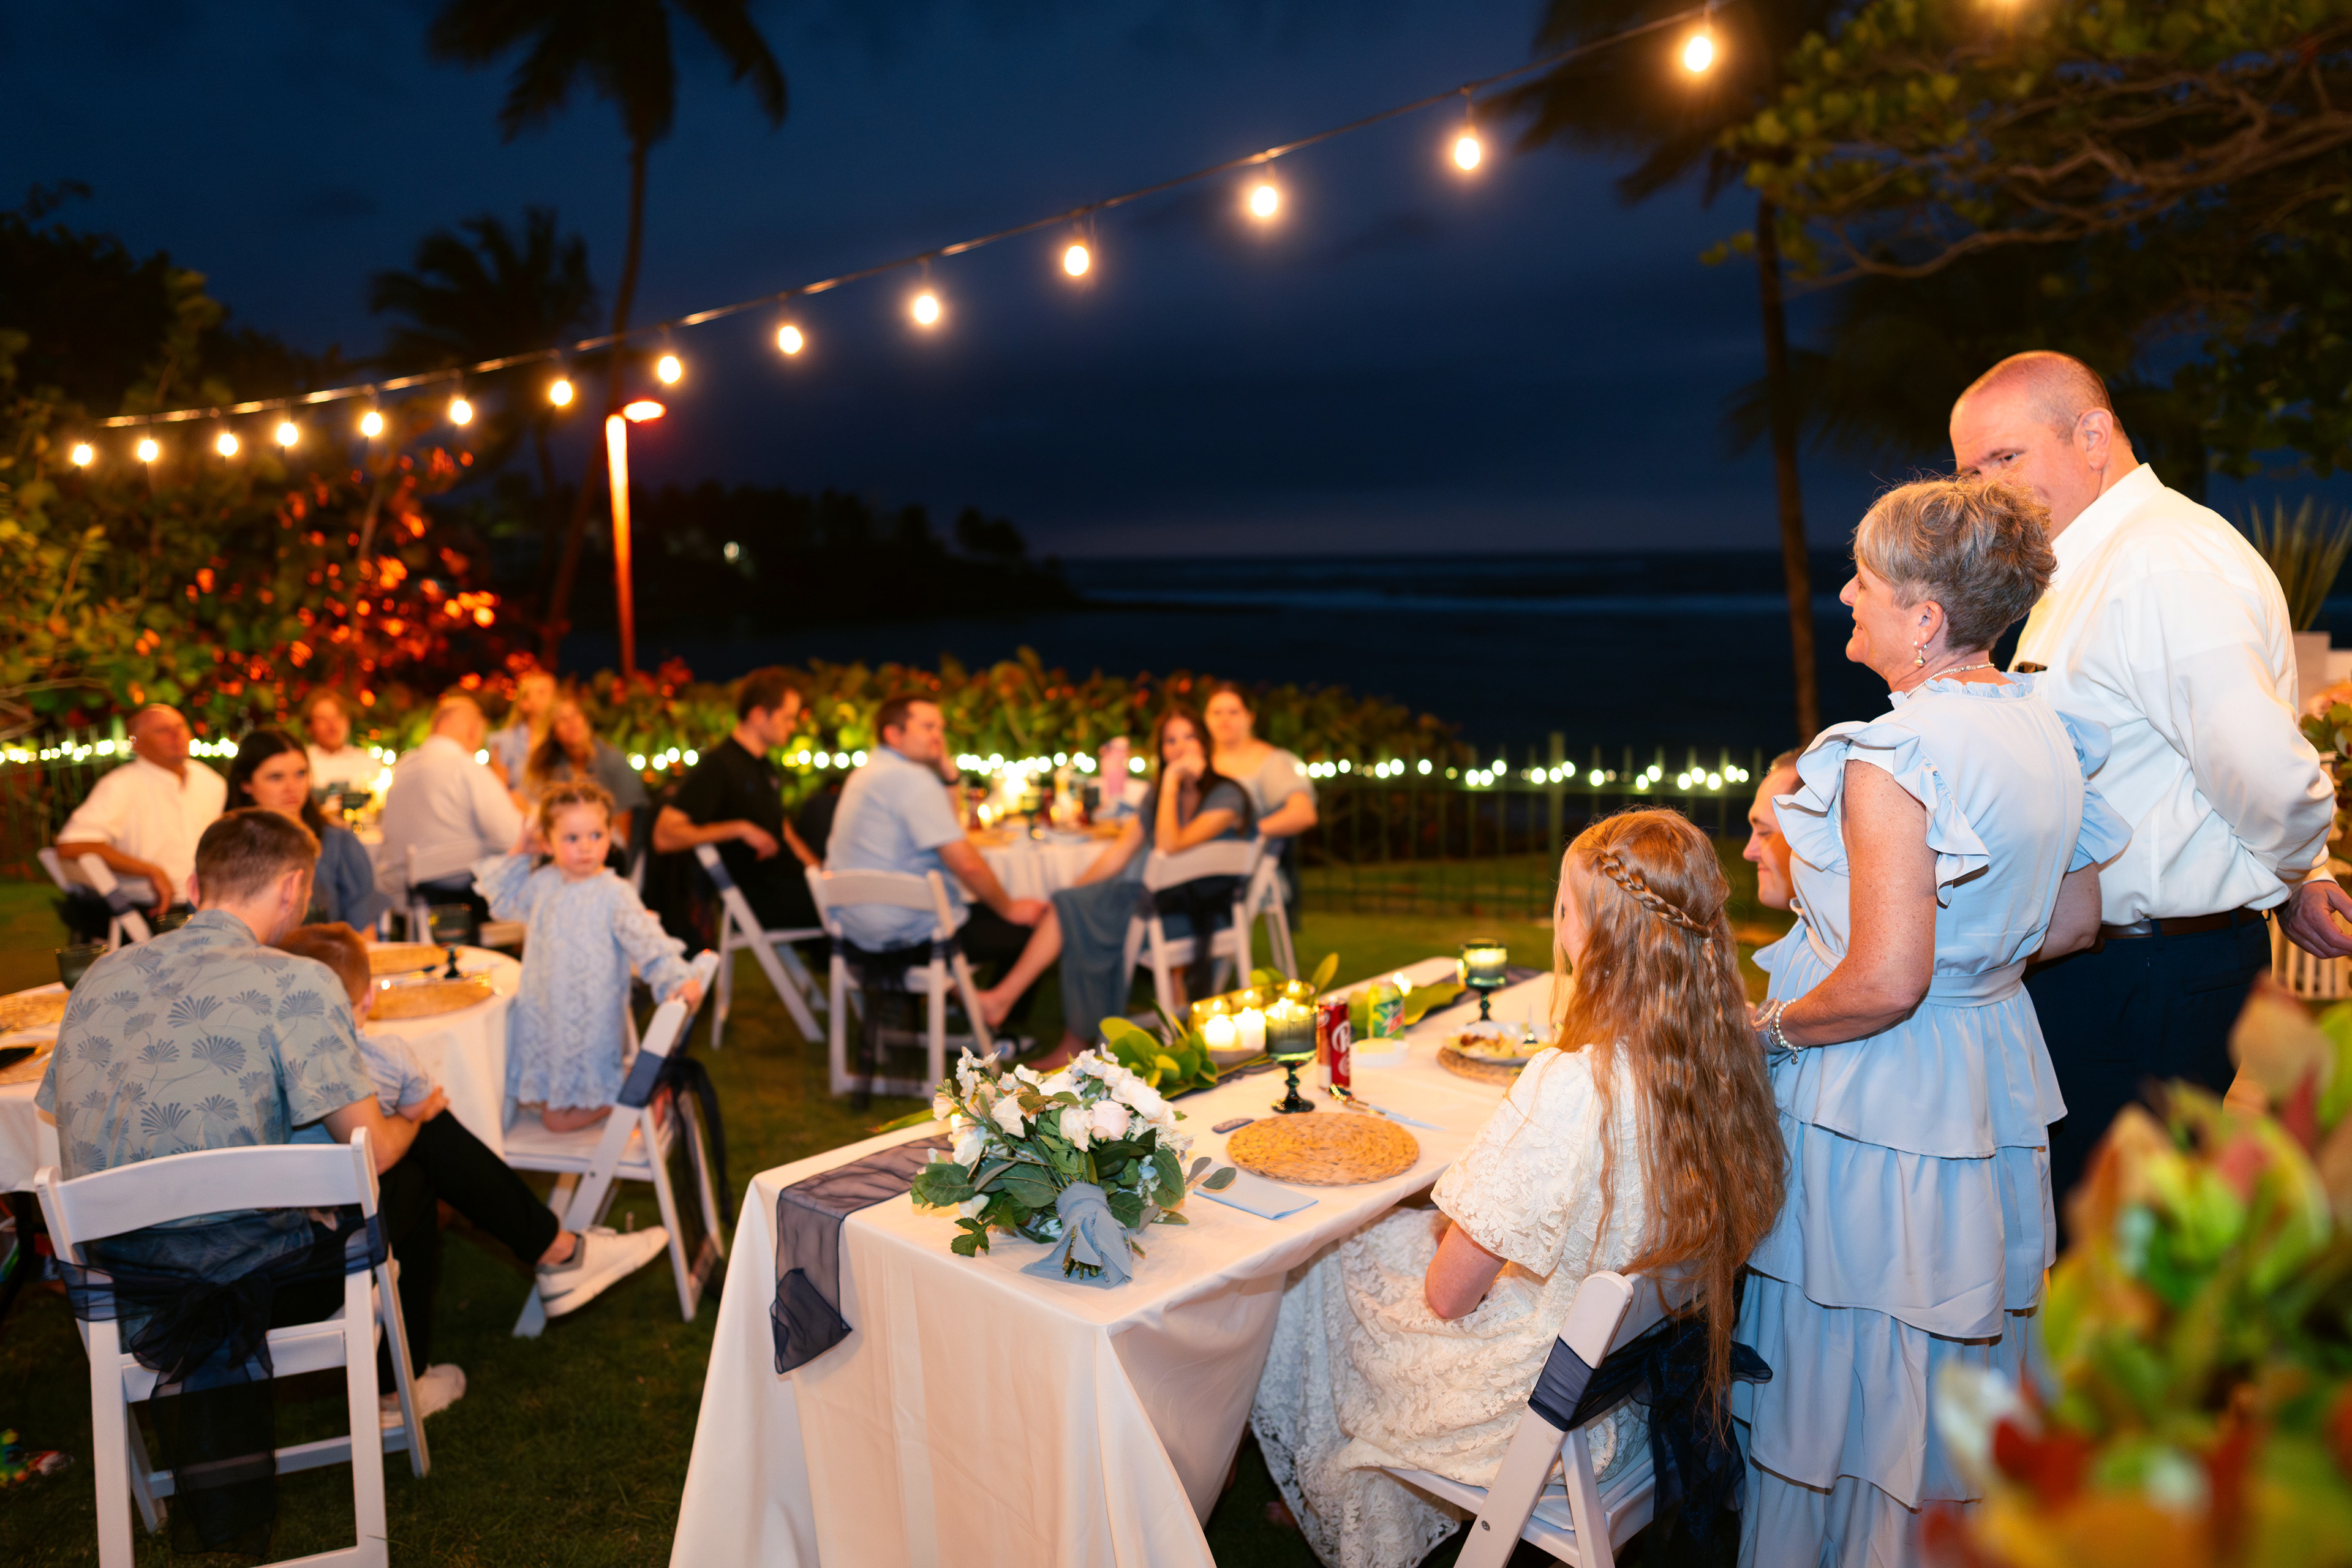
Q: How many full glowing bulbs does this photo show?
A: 14